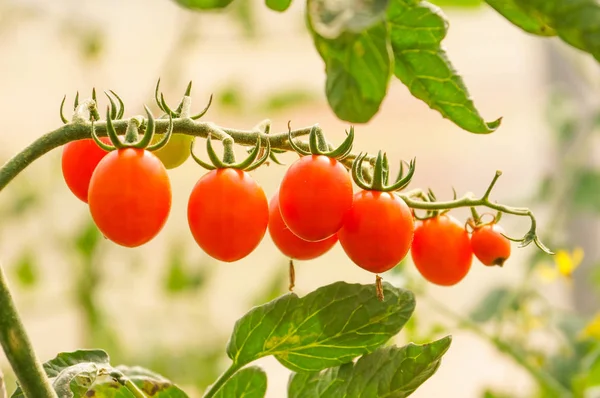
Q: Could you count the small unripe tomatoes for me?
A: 1